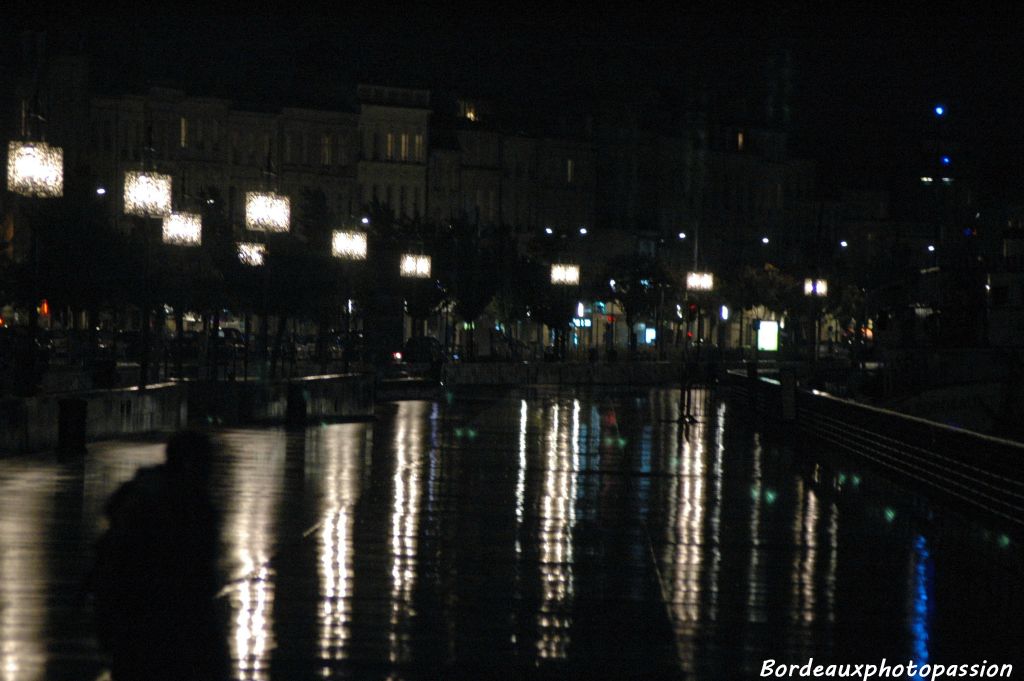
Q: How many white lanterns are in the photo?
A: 10